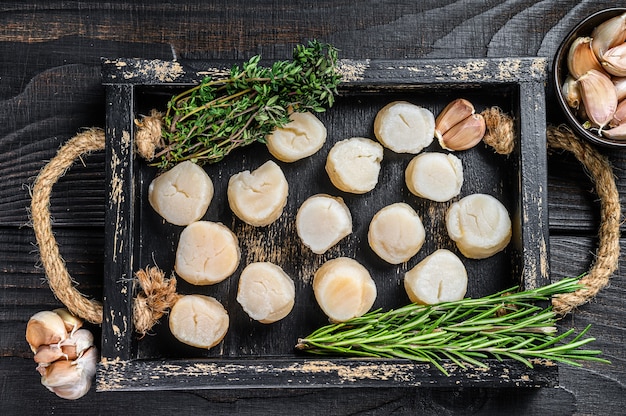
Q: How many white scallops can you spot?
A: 14